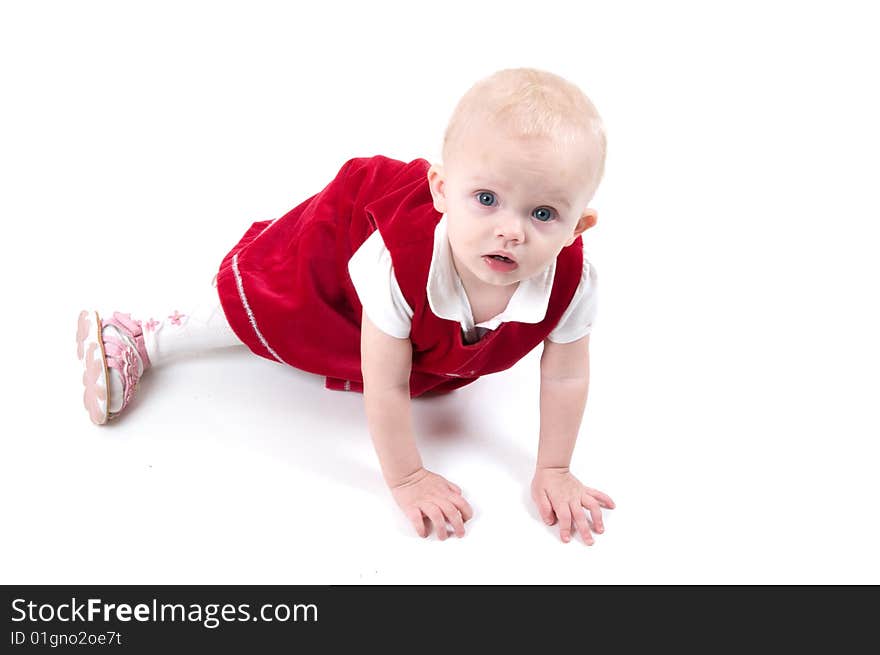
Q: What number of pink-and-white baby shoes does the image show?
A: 1